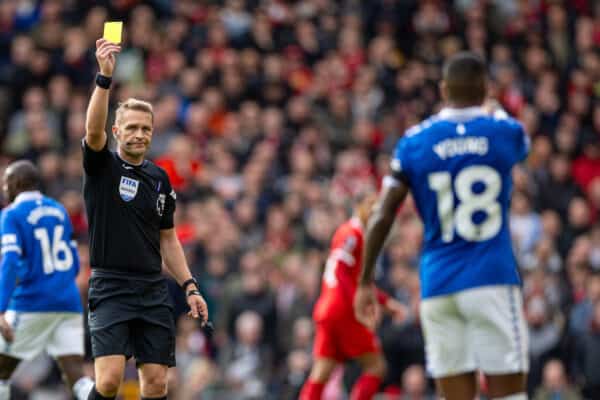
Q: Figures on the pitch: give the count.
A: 4